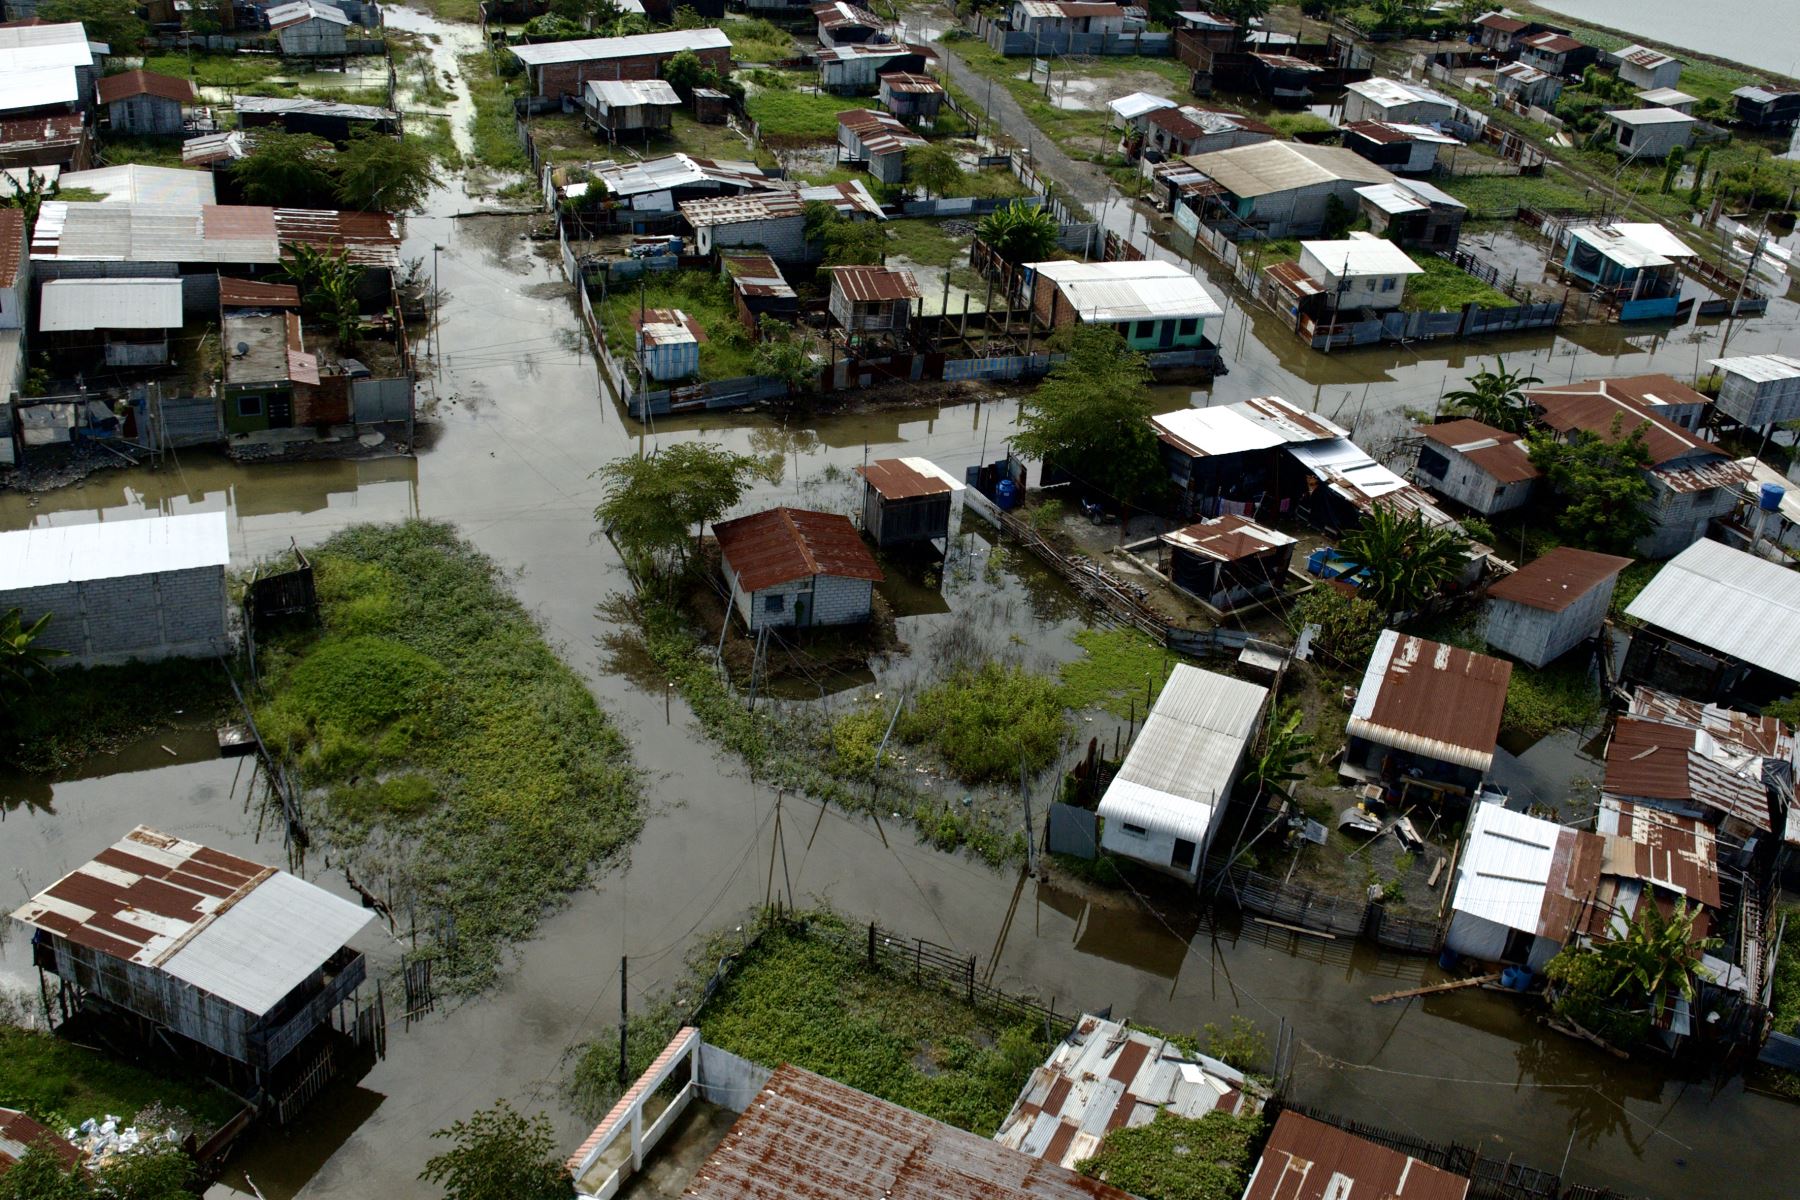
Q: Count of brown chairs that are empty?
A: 0